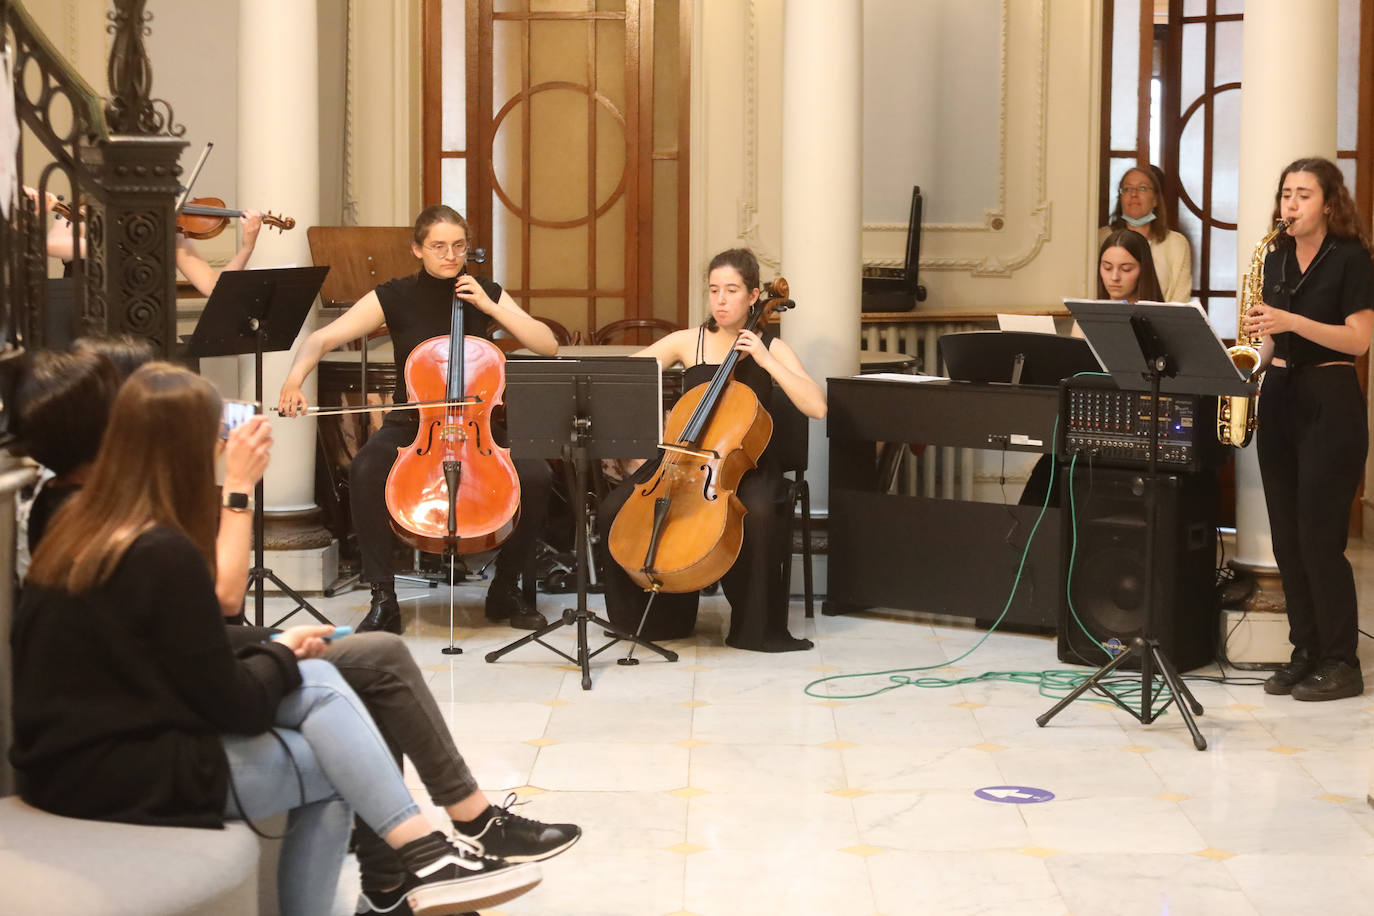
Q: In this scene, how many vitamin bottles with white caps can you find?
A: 0